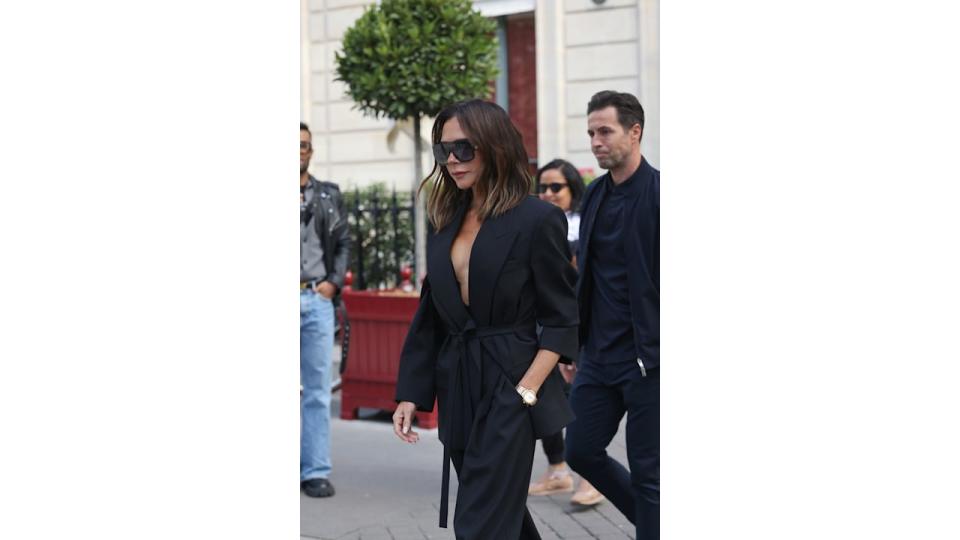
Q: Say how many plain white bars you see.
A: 2